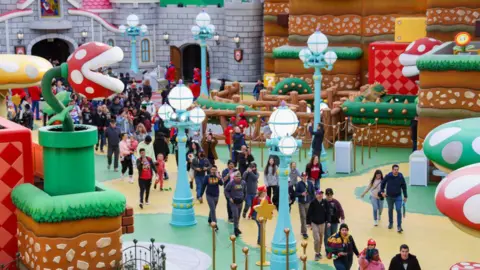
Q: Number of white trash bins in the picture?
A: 2